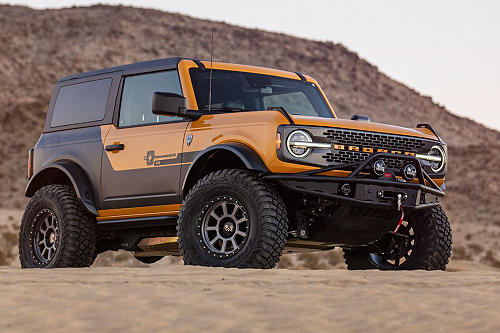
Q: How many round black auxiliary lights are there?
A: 2